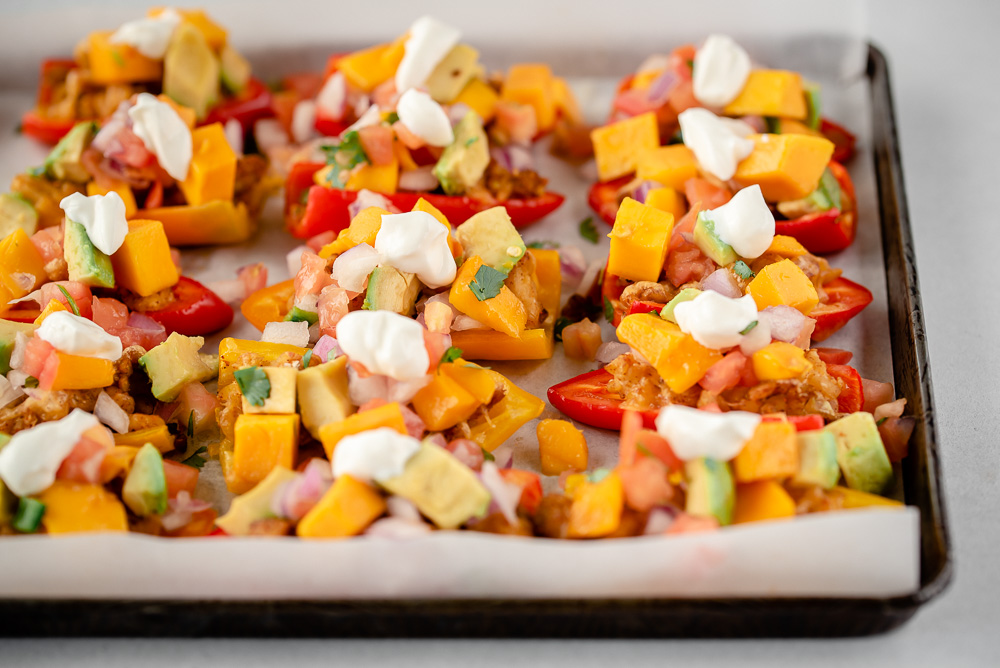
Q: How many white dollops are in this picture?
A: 15